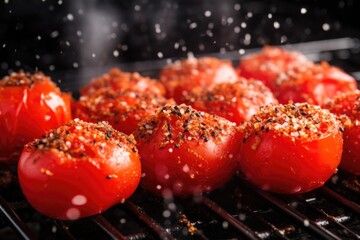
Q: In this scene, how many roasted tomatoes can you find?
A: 11